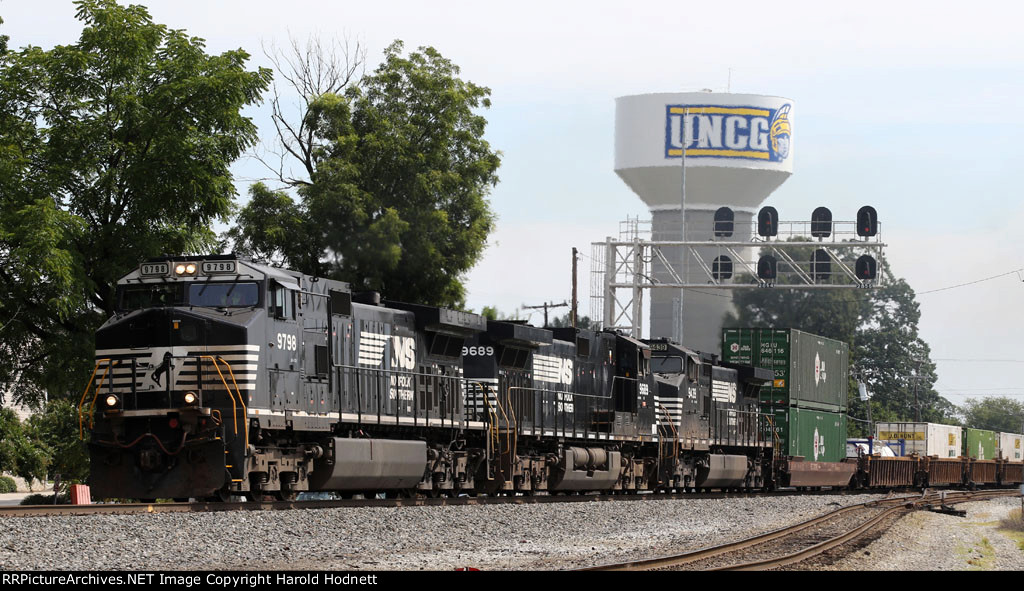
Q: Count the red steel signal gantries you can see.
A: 0